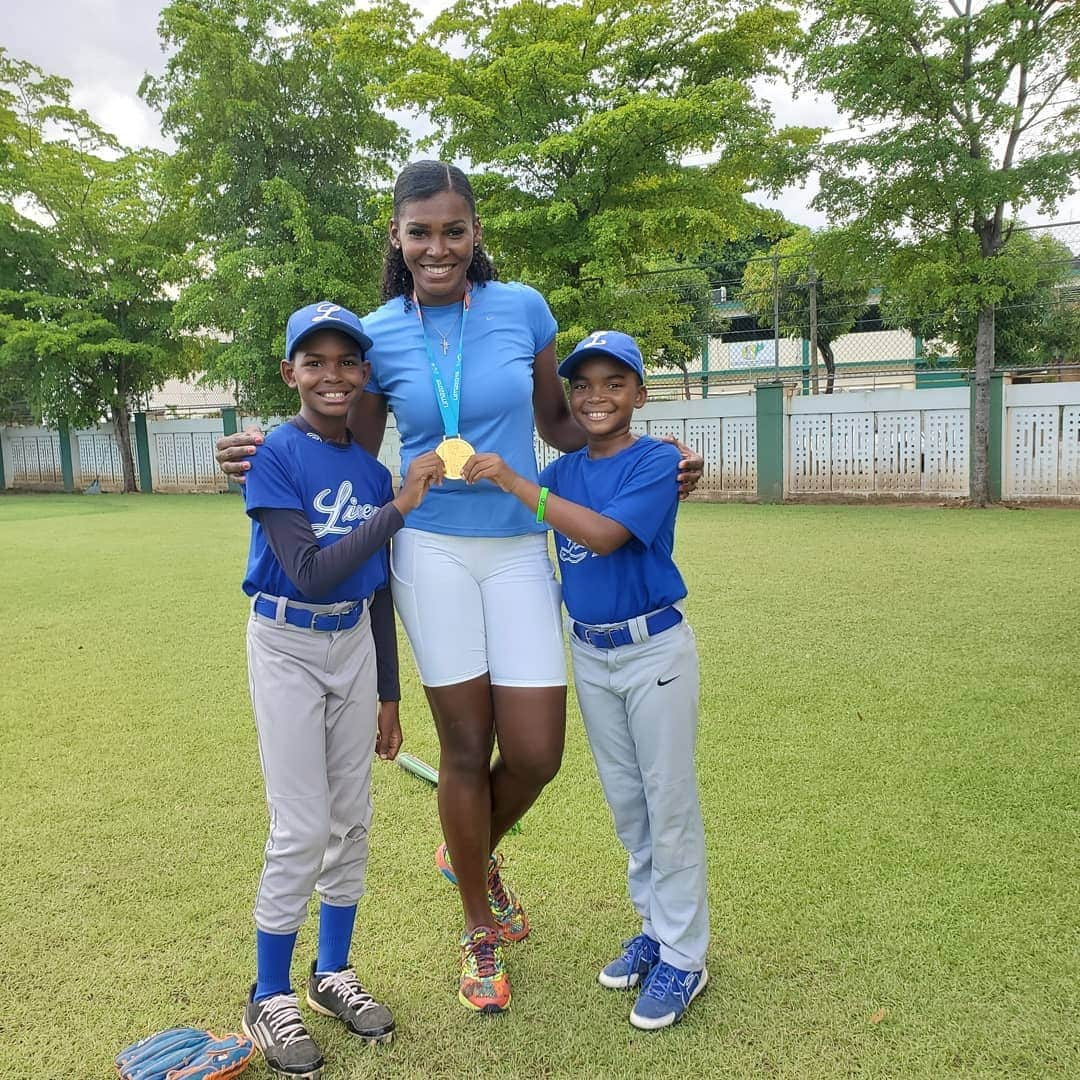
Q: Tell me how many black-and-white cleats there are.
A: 2